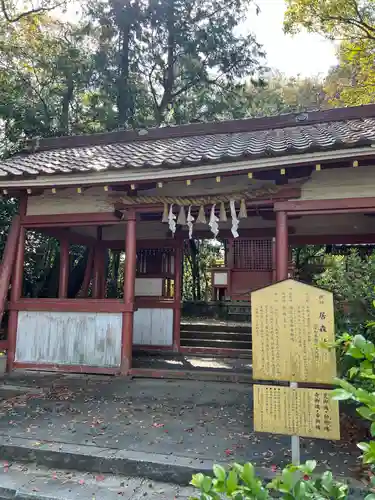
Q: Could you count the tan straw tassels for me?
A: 5